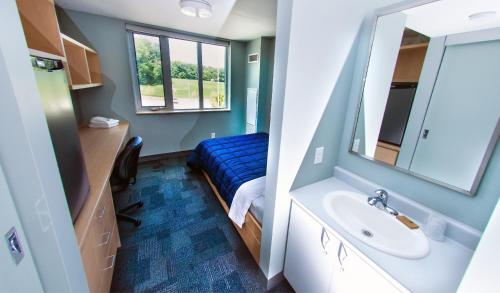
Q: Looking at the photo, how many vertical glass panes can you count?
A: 3